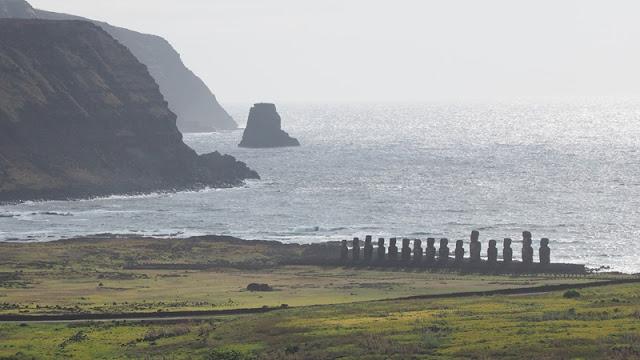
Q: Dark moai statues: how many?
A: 15